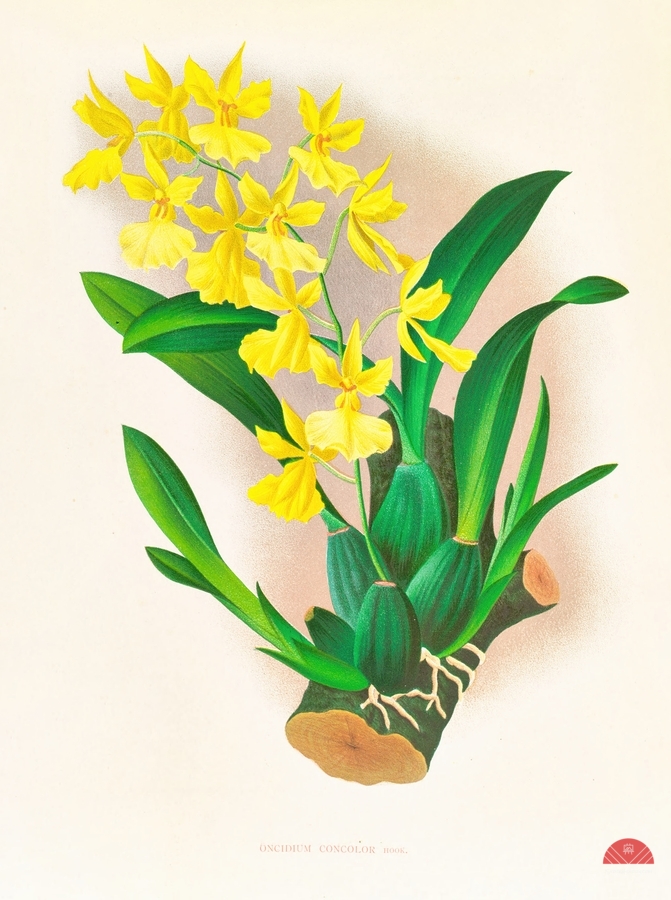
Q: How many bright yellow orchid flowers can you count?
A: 12